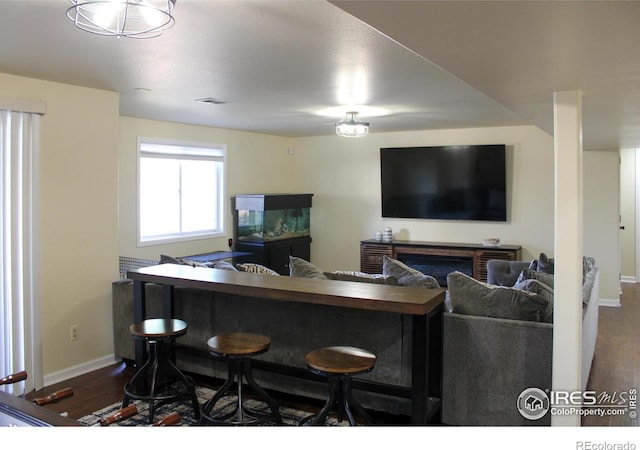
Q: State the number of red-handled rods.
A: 4